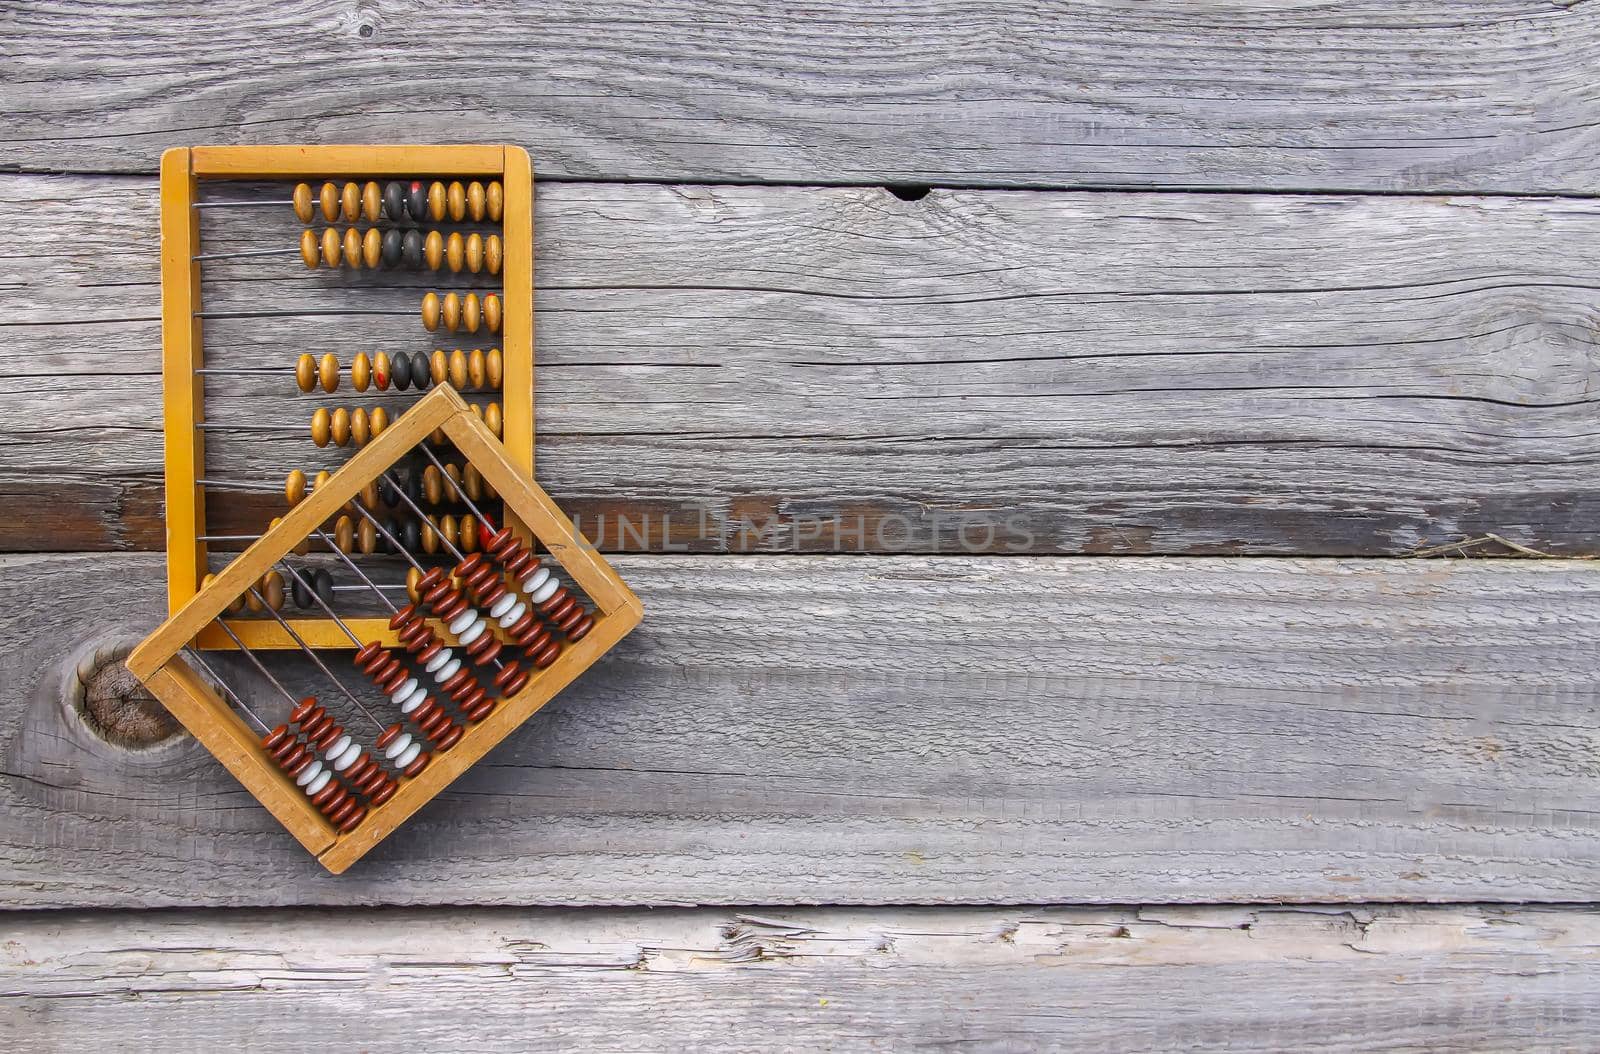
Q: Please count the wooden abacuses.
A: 2